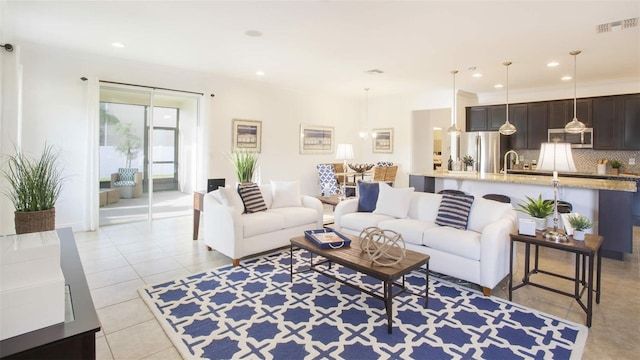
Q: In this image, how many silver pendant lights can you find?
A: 3